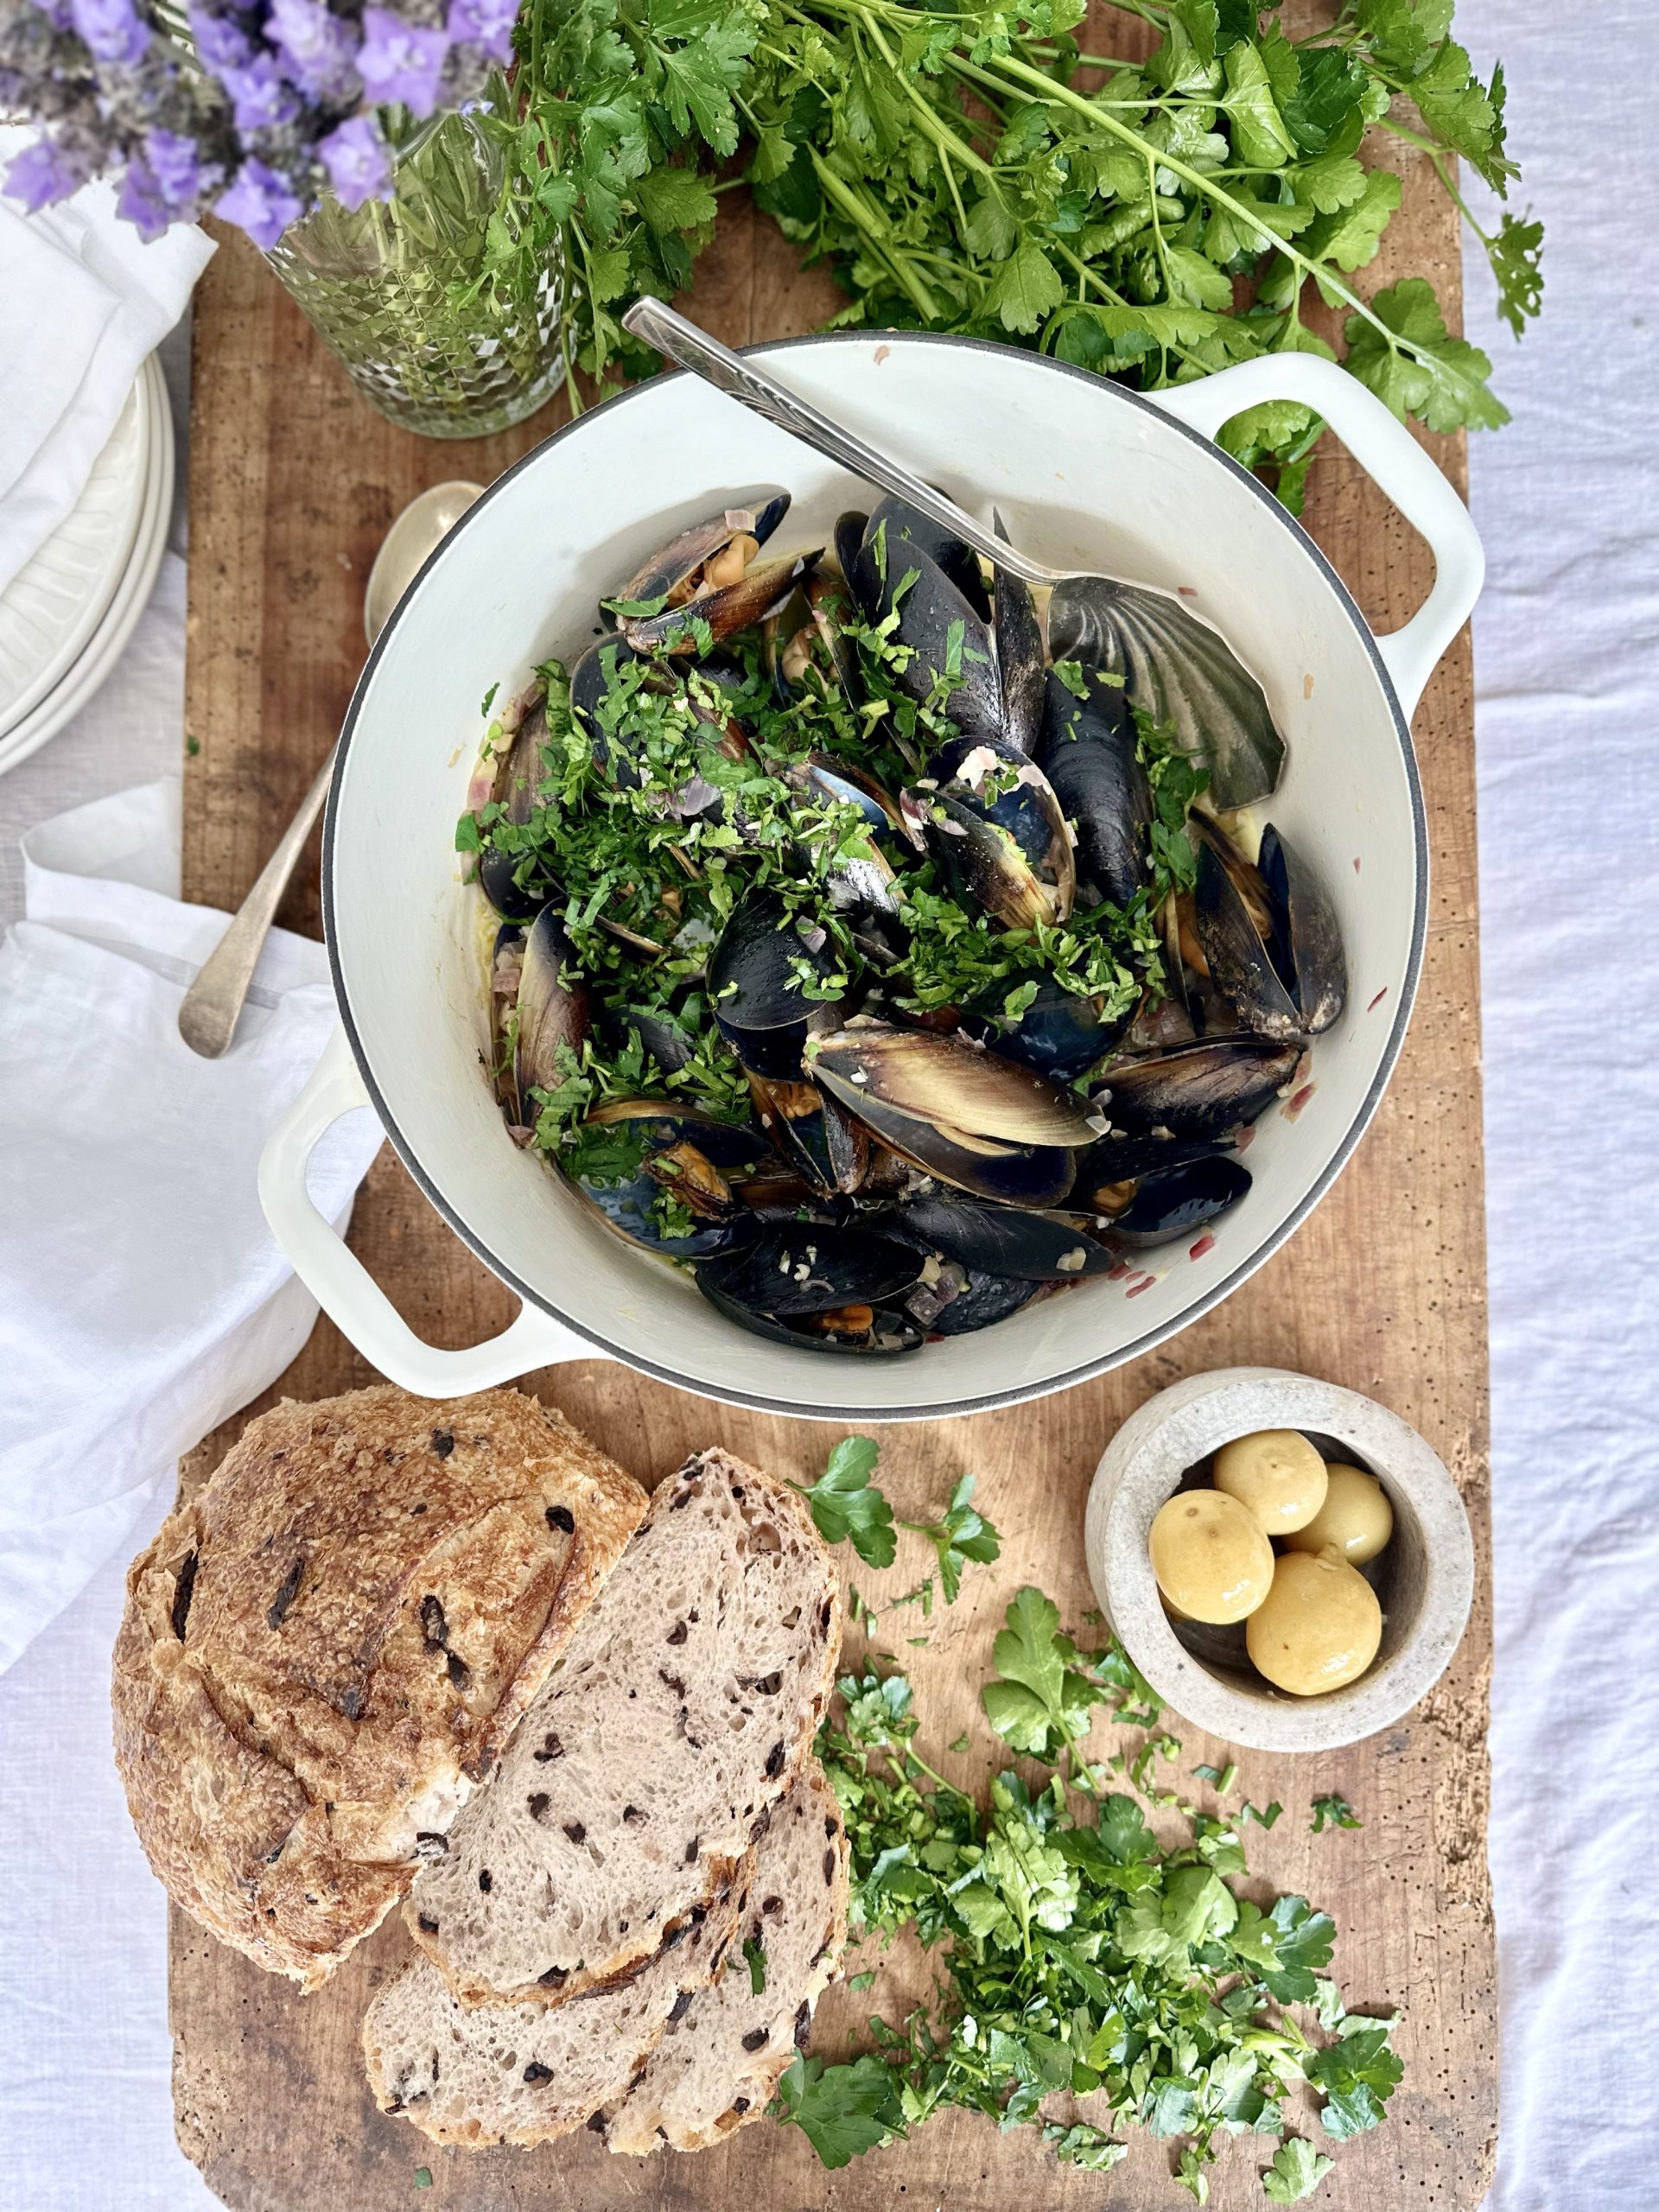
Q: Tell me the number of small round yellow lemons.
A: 4